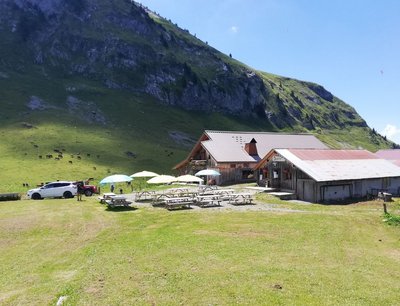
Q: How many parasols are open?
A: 5